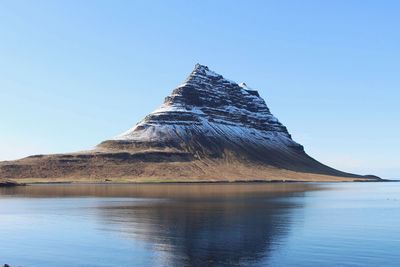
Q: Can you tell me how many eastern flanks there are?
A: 1